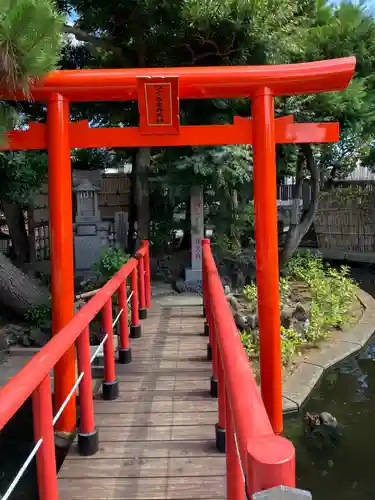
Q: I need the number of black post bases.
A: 10